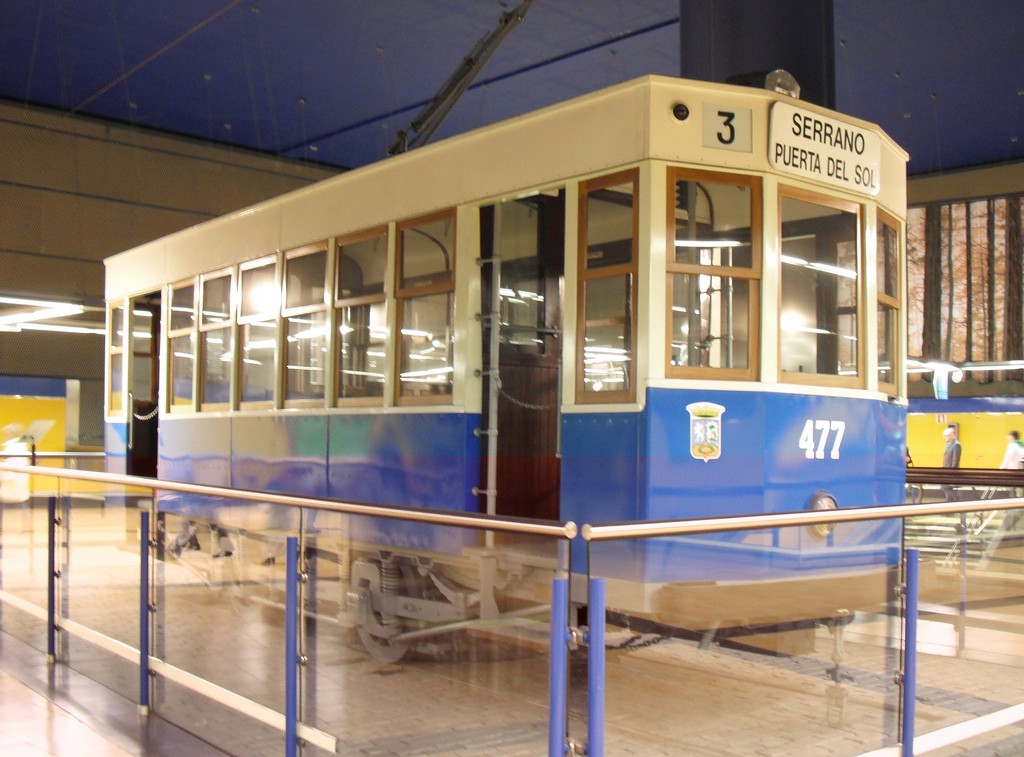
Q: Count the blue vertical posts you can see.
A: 6